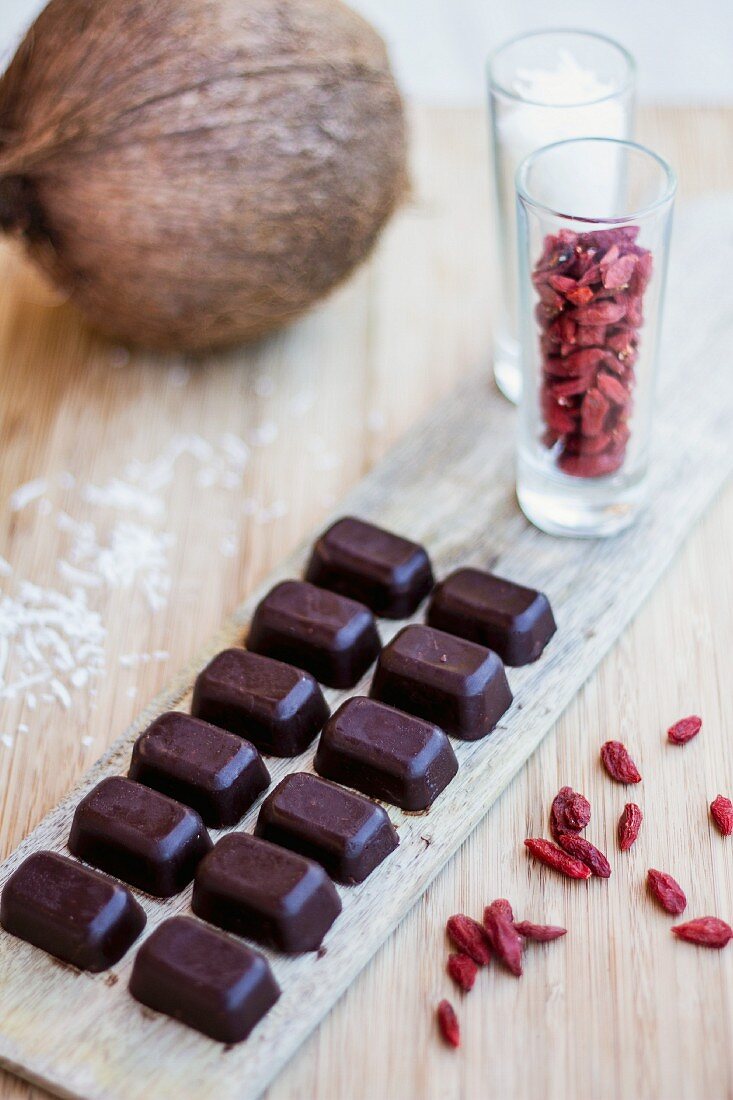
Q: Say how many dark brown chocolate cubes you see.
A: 12